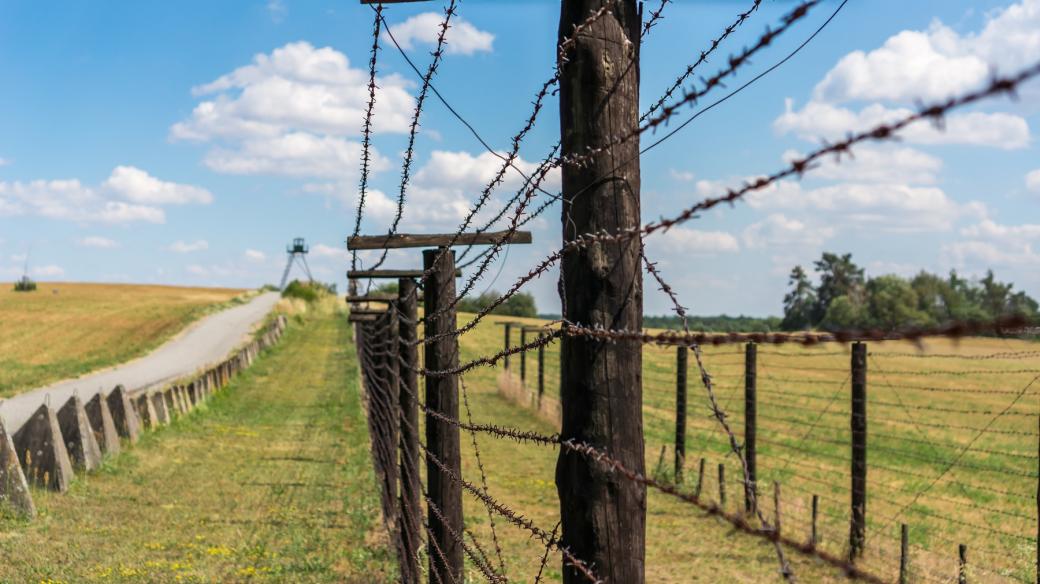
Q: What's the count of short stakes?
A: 7